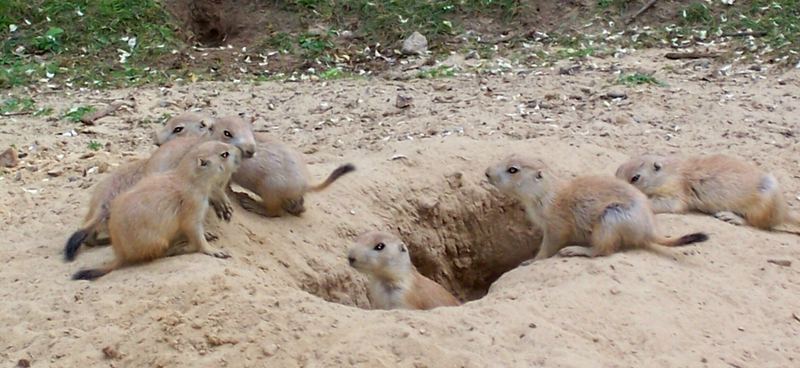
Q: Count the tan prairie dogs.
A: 6